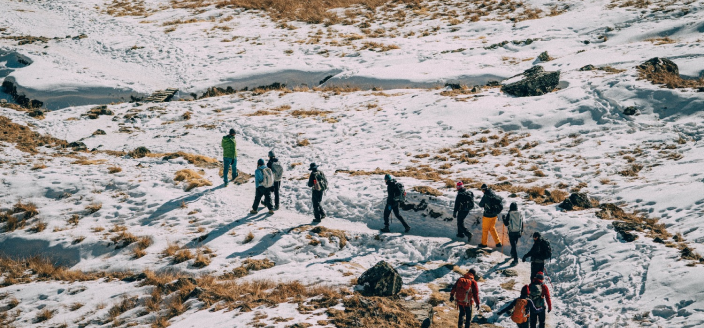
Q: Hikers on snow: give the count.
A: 12